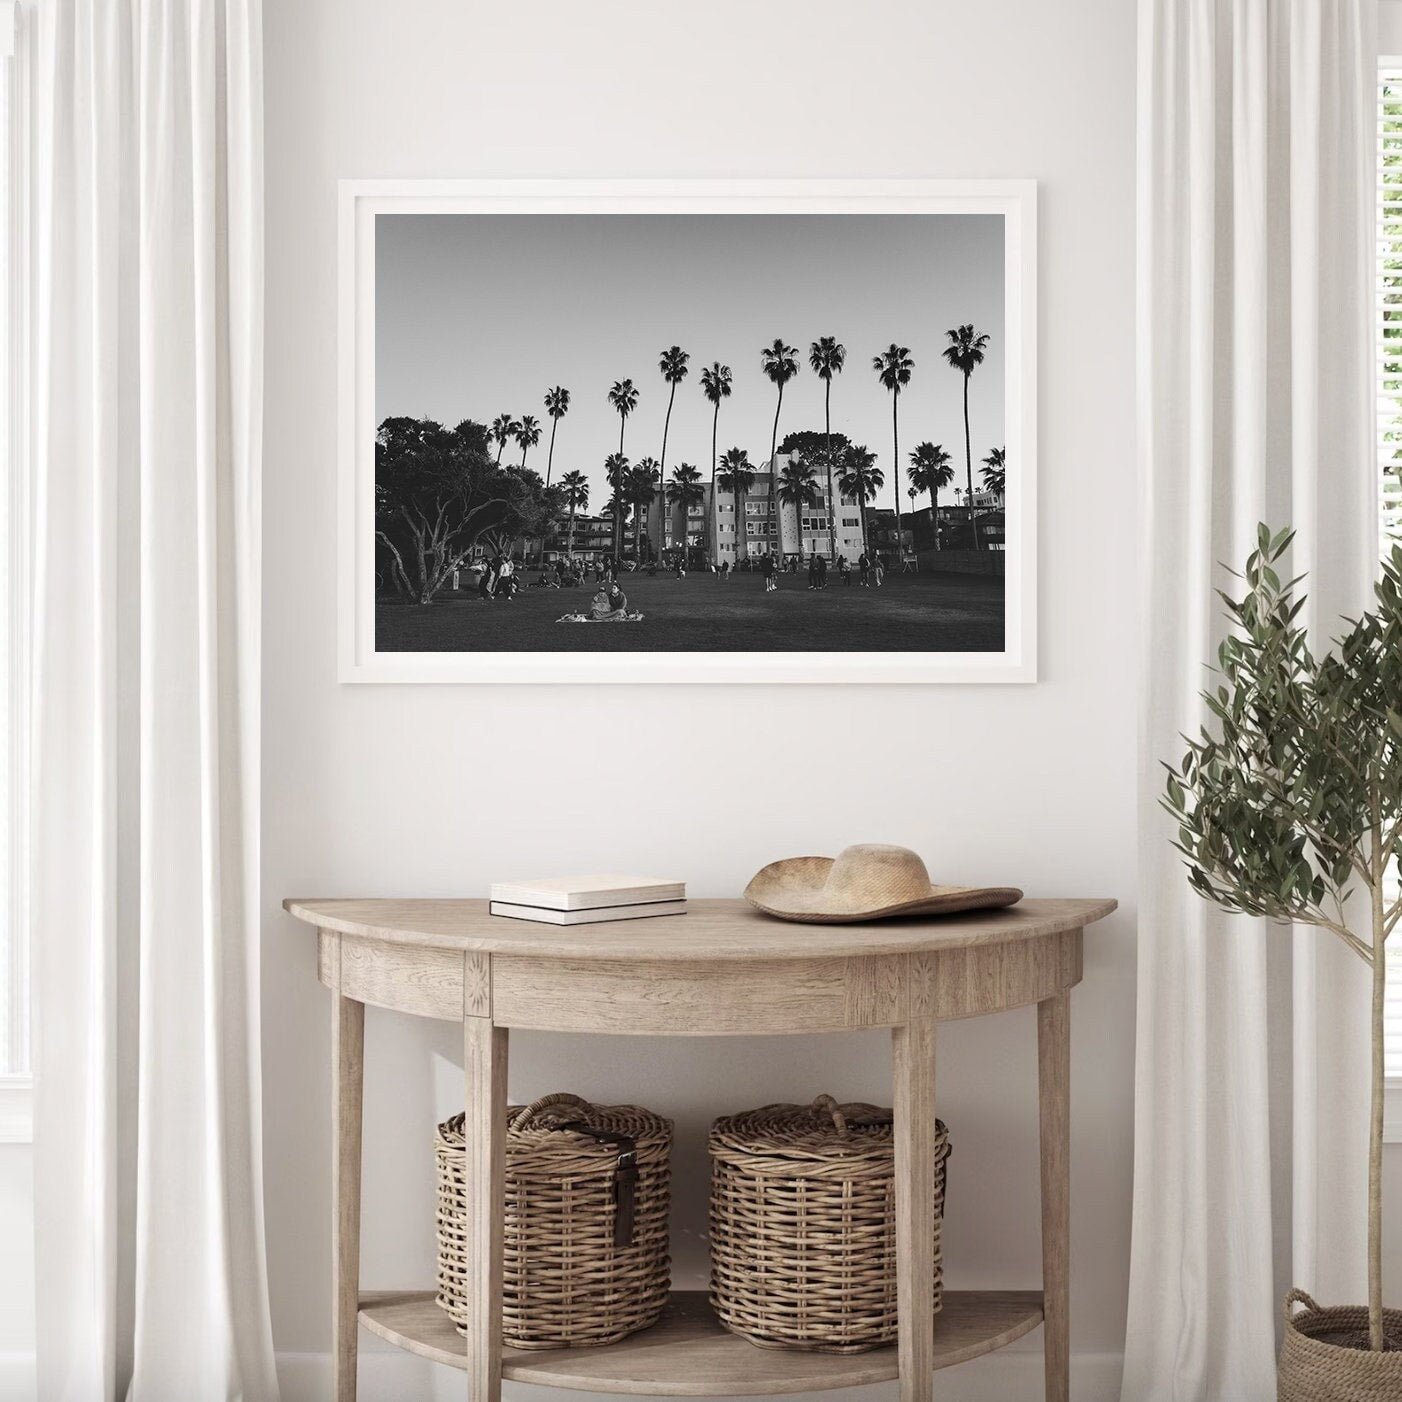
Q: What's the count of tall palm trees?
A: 8